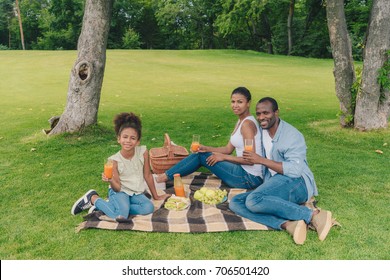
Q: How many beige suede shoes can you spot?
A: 2